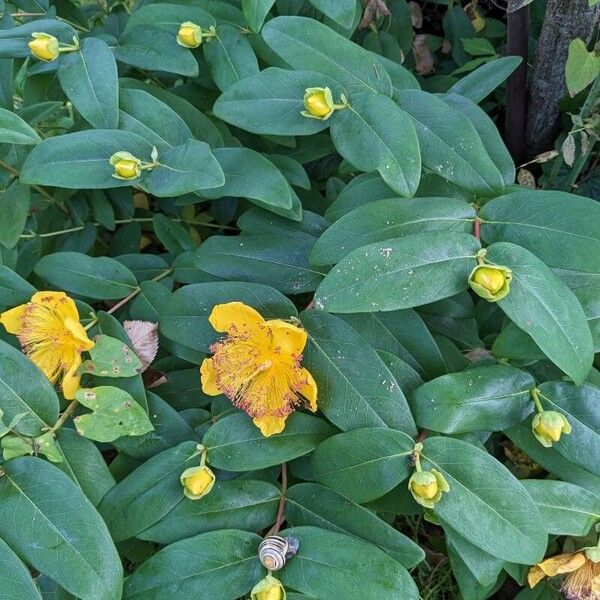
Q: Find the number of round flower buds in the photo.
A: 9